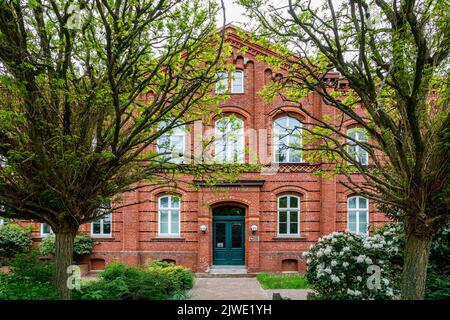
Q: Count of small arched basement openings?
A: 3